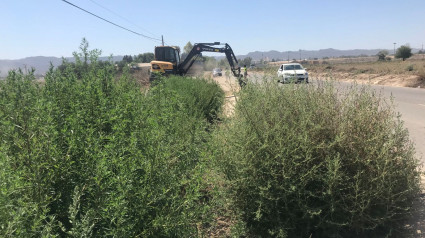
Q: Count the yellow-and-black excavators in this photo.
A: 1